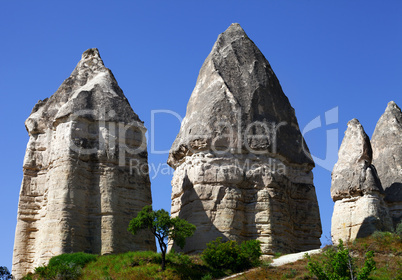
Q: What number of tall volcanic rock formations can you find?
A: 4